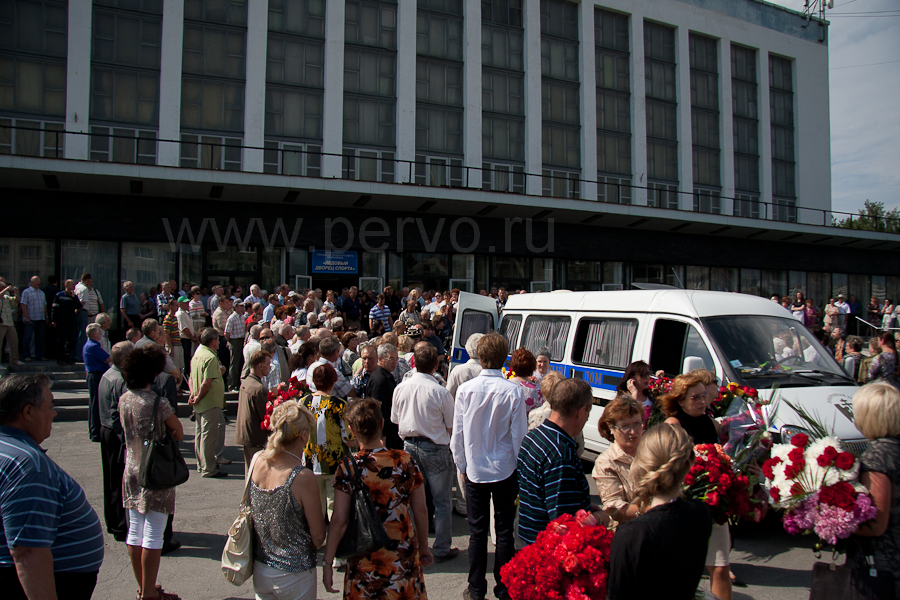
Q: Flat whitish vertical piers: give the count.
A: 12